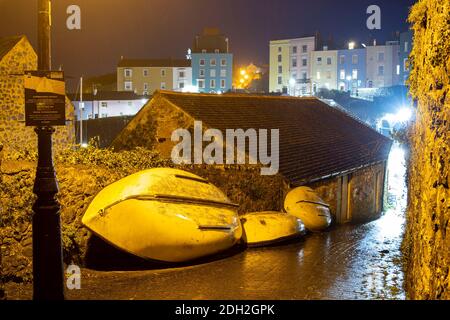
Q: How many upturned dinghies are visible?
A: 3